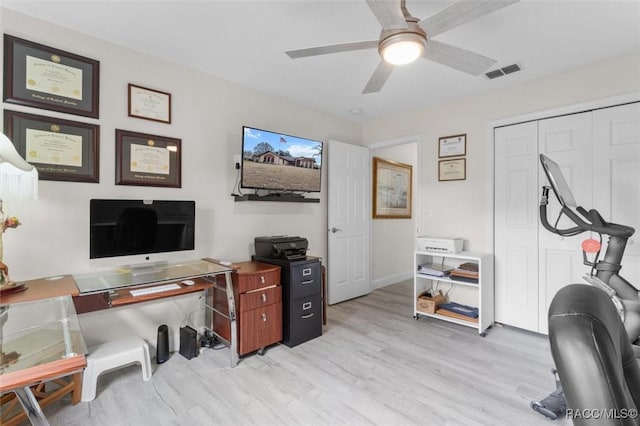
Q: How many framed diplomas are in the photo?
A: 6